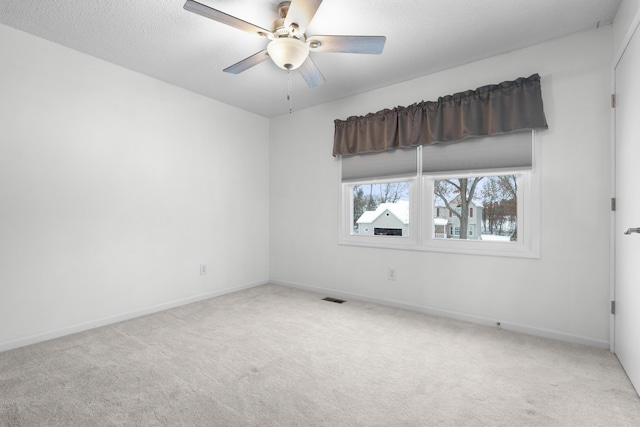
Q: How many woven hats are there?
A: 0